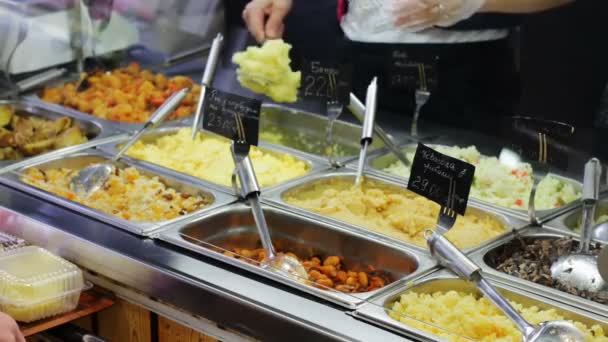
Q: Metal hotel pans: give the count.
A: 11